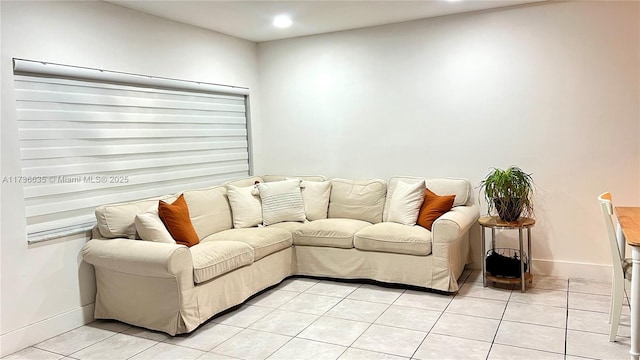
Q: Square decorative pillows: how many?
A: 7